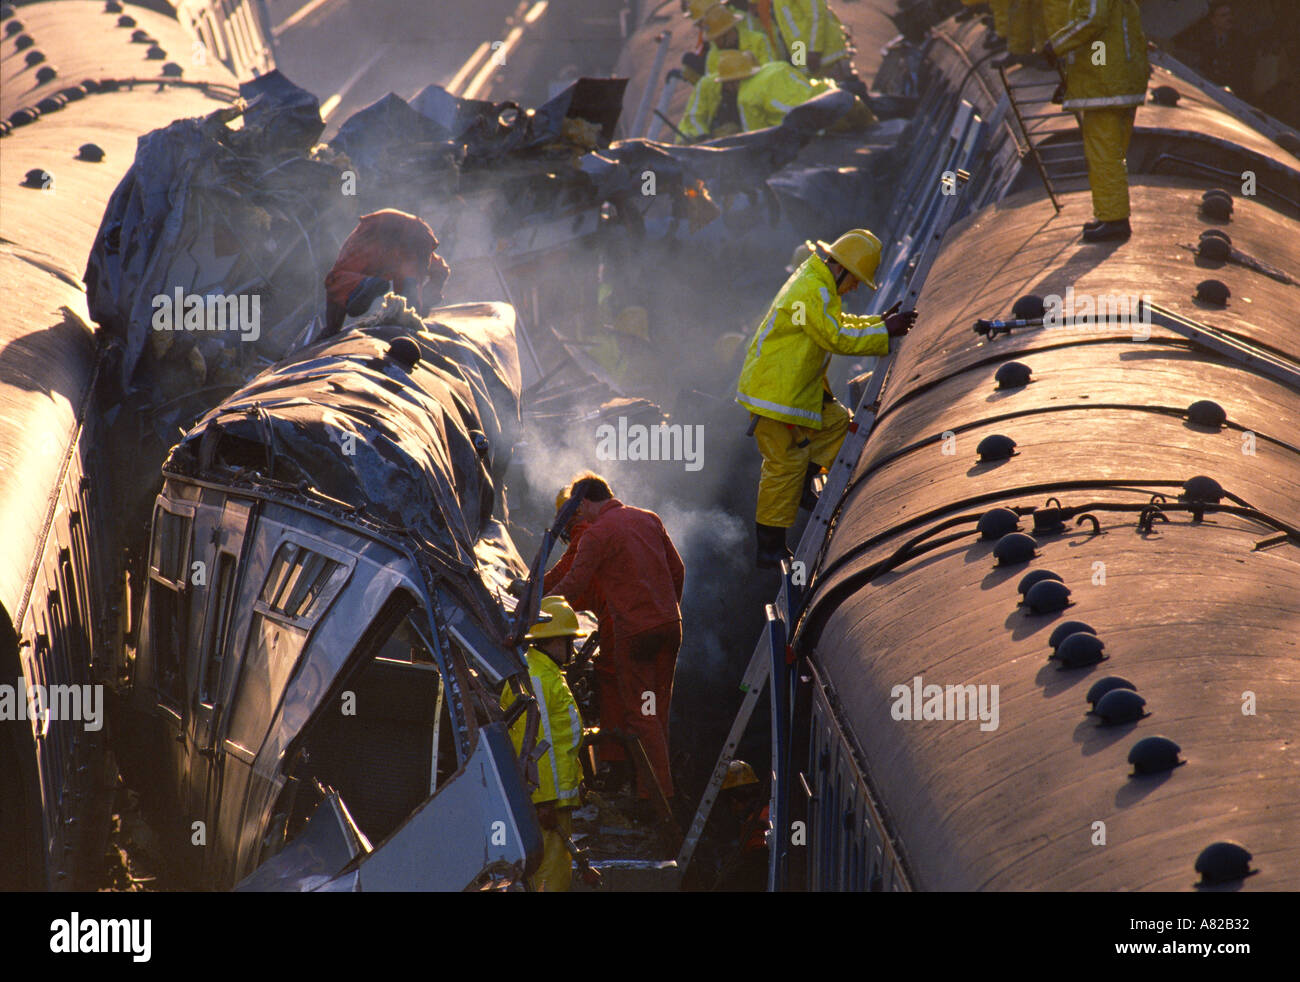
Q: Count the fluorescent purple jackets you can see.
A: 0